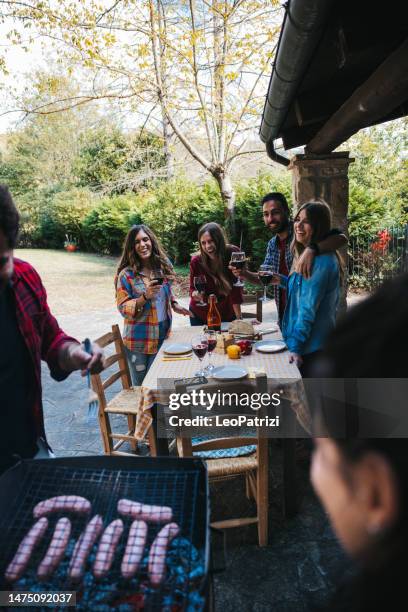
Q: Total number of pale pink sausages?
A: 8